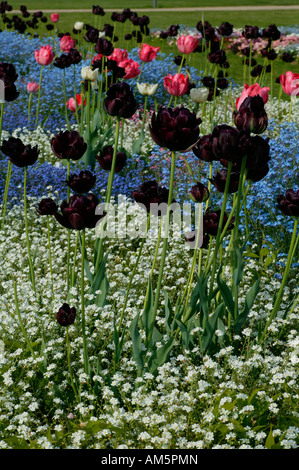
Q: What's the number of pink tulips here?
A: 13